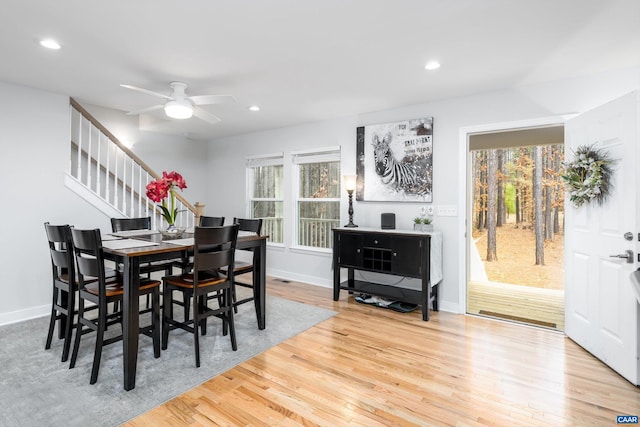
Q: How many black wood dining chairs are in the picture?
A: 6